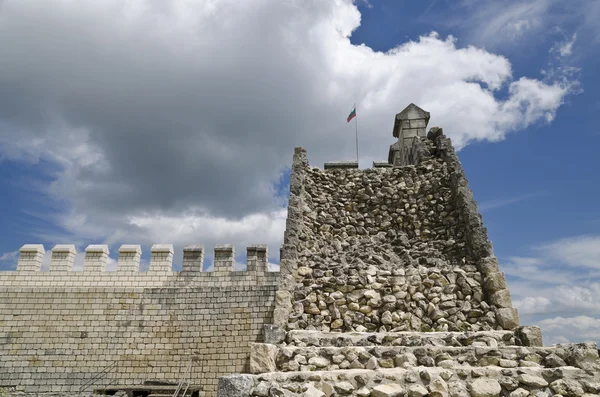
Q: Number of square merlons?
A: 8